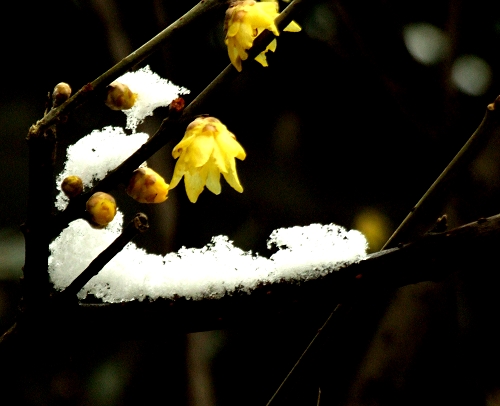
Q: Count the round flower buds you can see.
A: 5